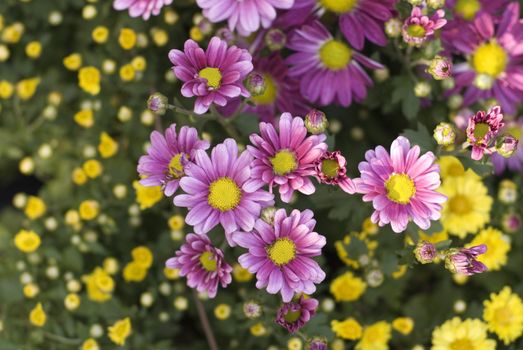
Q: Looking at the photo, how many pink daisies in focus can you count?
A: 7